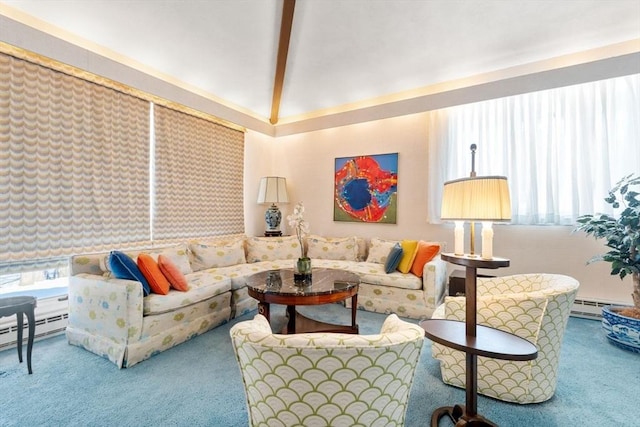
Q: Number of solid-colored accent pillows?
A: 6